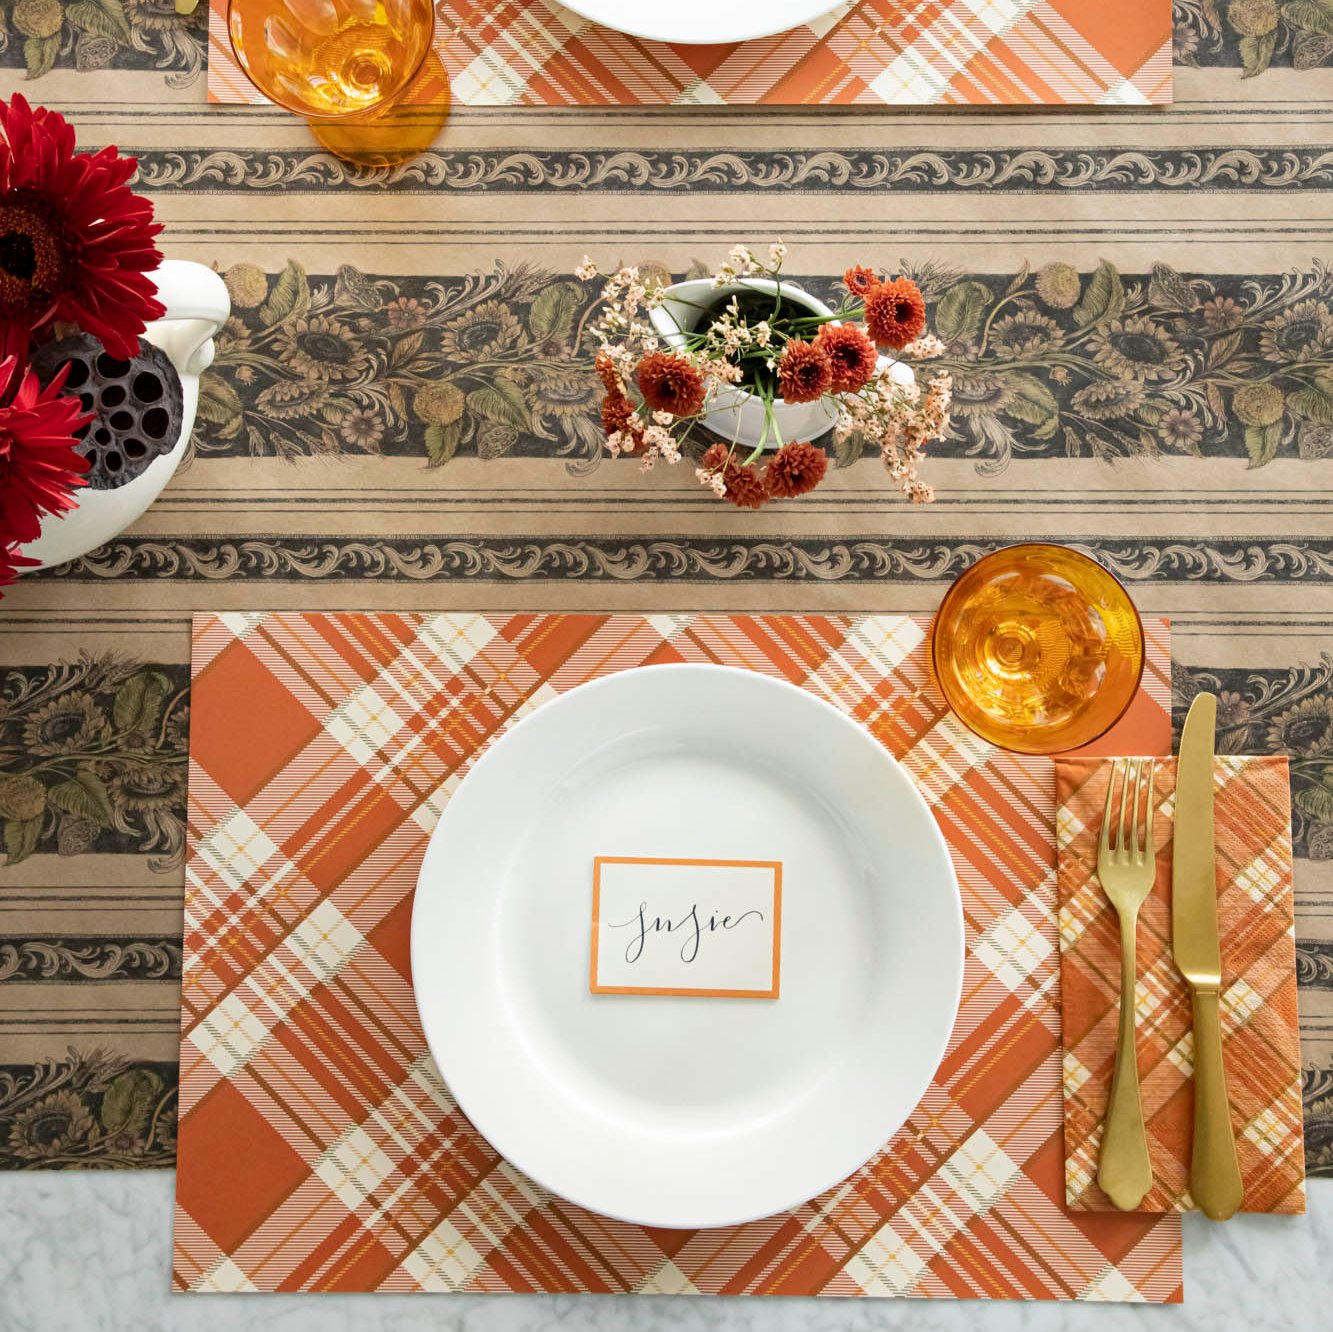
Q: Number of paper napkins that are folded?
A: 1